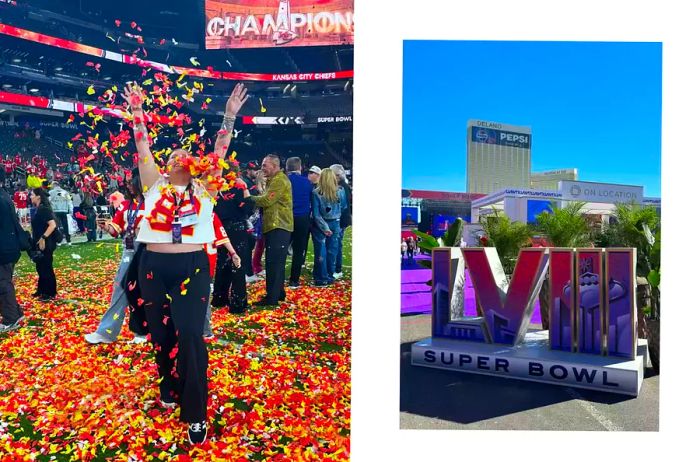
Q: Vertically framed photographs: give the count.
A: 2